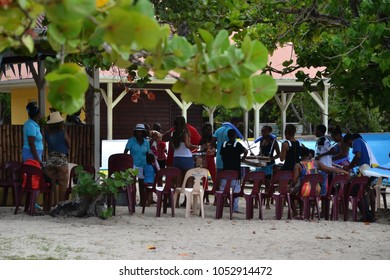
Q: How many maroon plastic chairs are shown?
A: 11